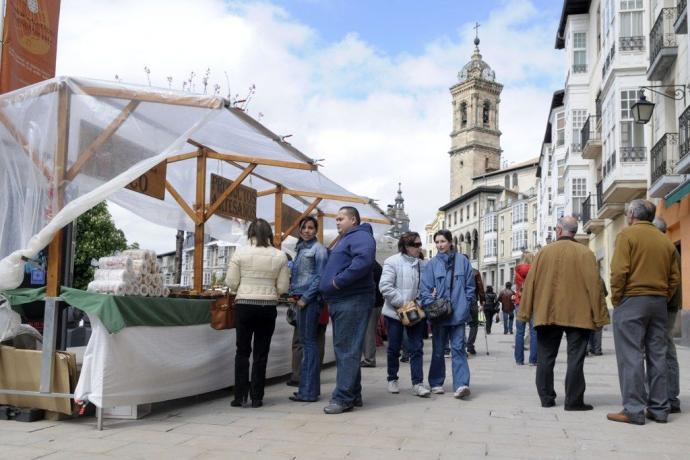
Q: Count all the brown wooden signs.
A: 3